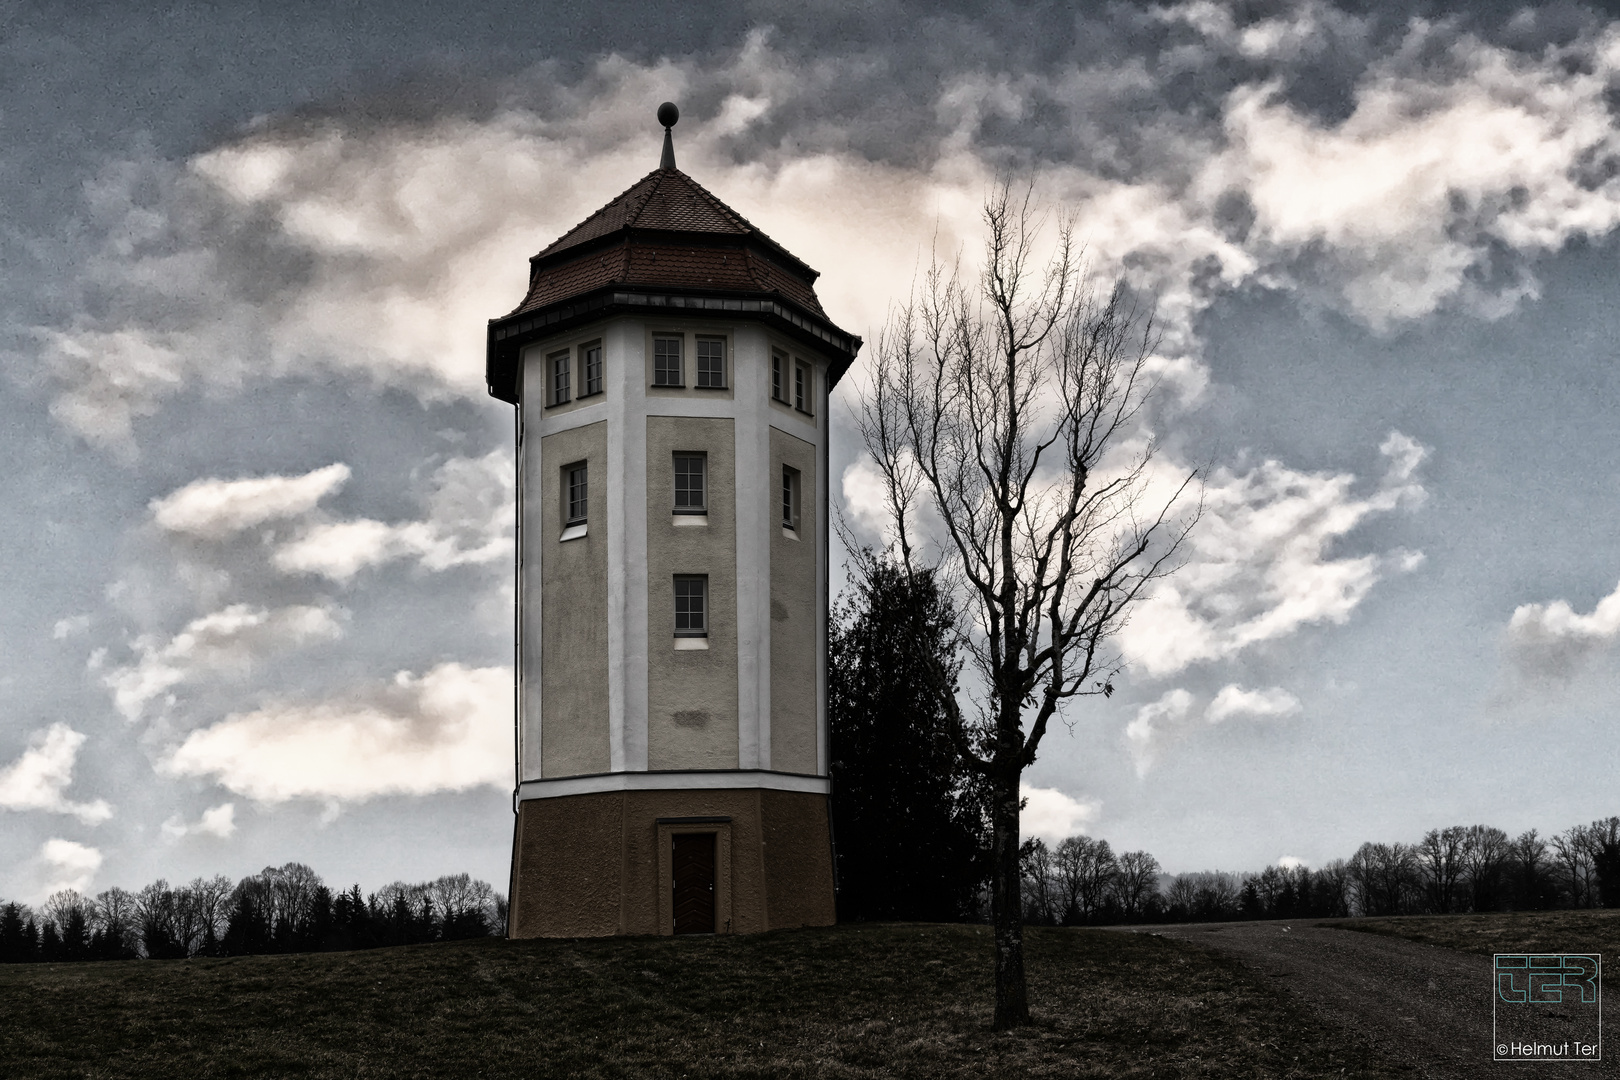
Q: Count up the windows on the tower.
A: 10